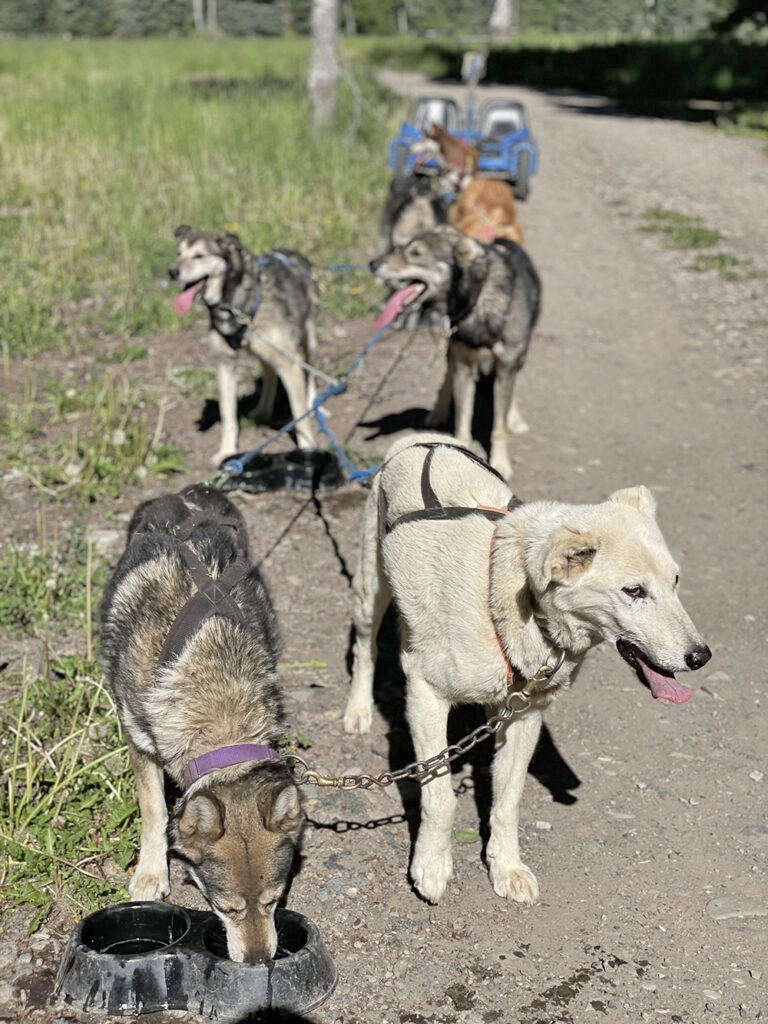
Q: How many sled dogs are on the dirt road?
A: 7